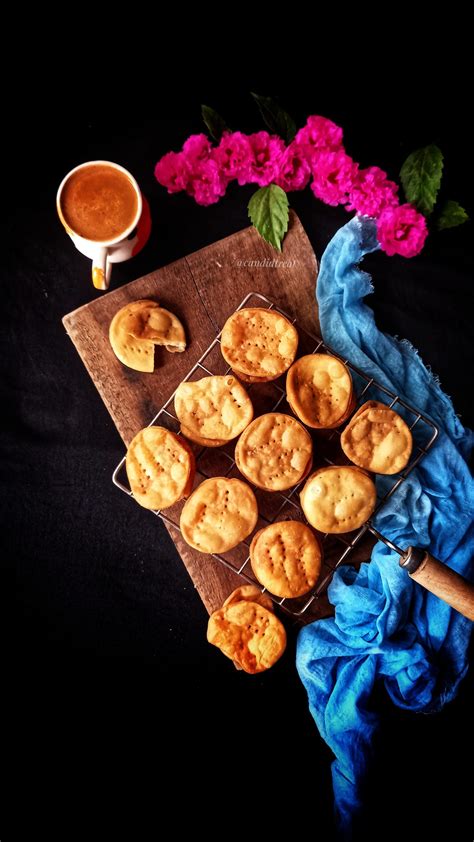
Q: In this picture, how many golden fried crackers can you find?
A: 11